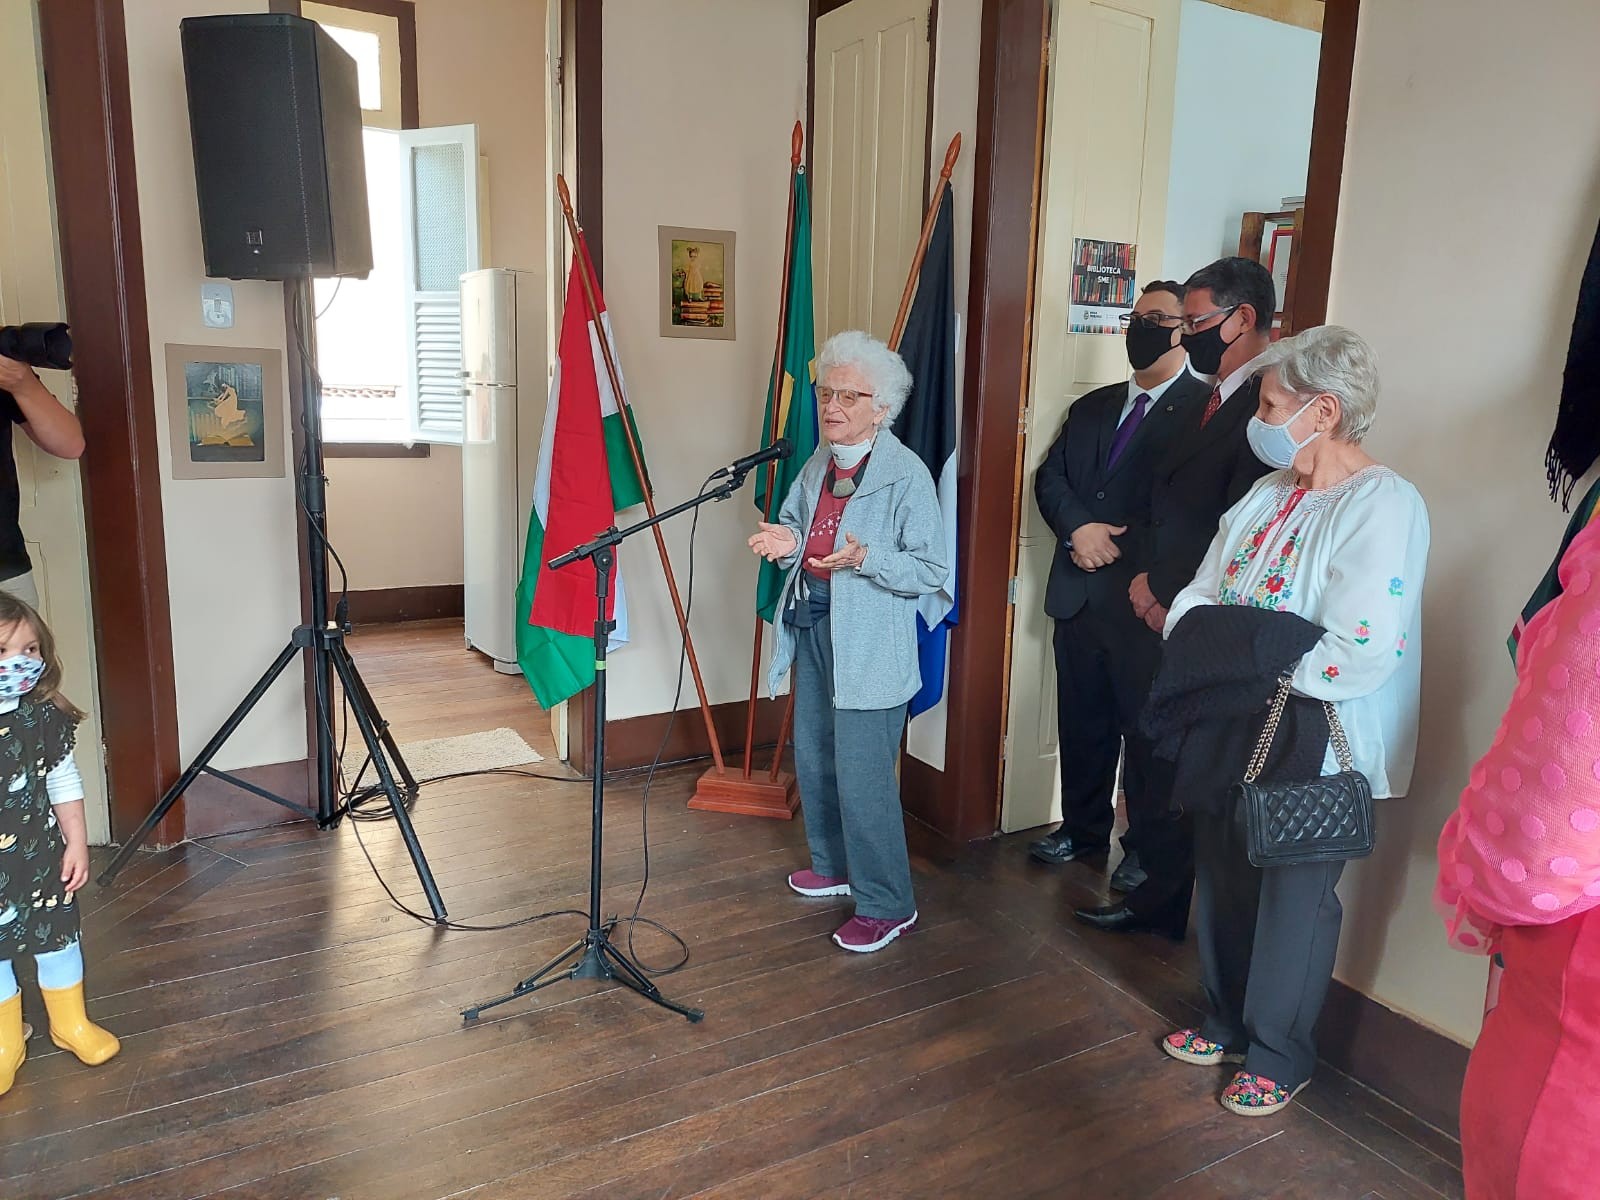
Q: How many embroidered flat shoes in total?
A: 2